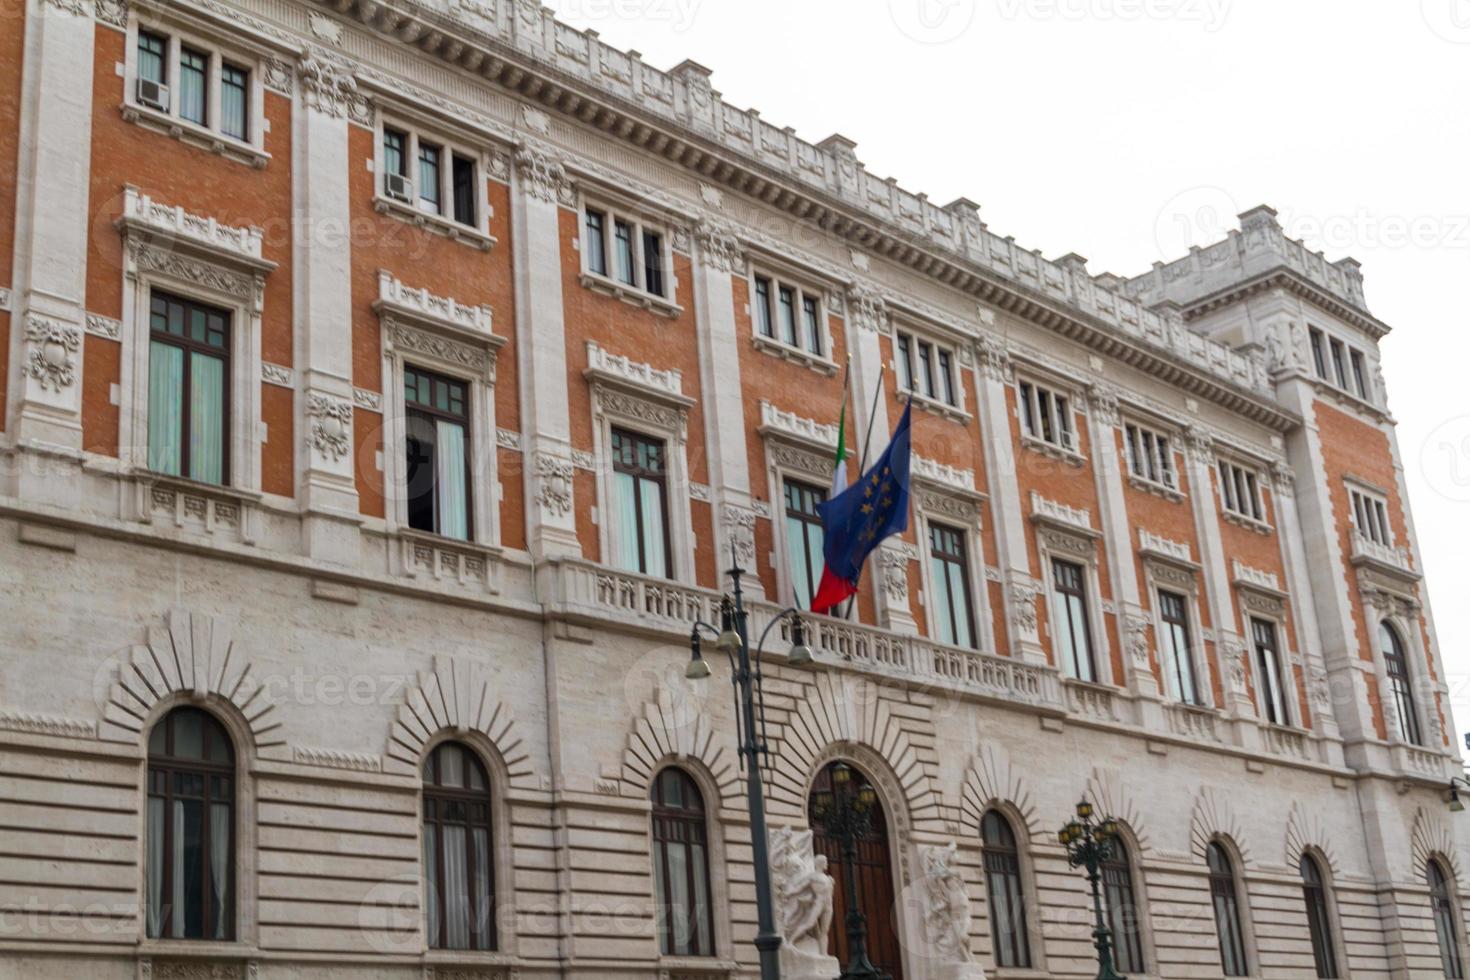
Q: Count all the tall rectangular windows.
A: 8